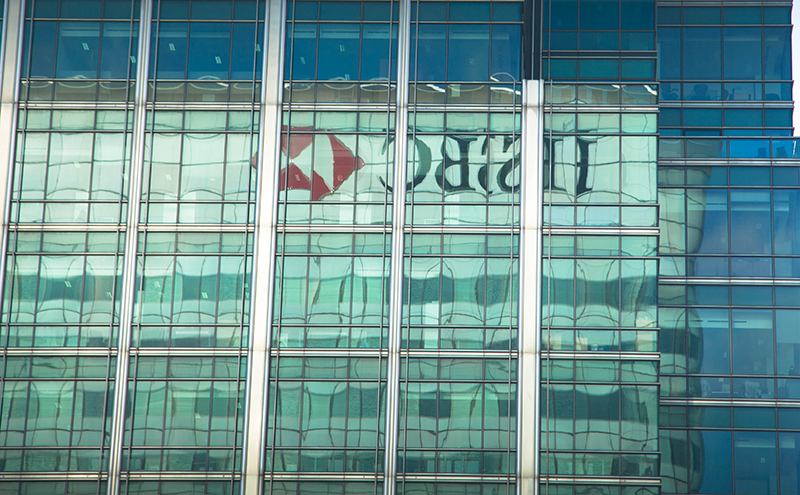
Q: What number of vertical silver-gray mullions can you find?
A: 5